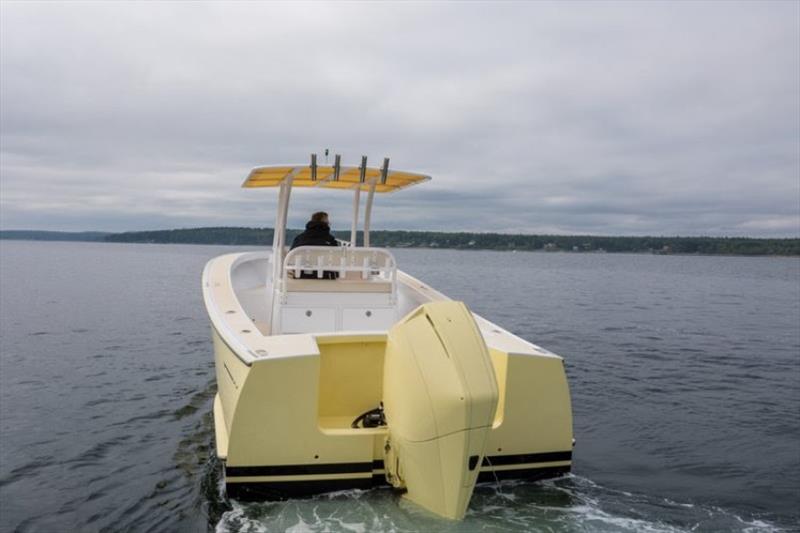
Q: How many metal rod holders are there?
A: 4